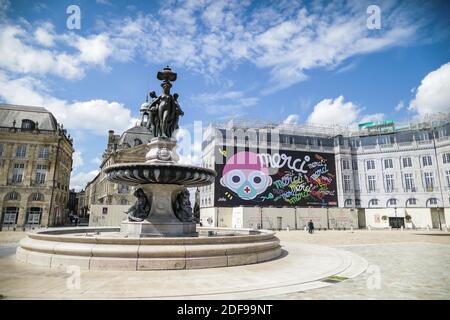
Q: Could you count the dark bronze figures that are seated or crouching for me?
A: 2